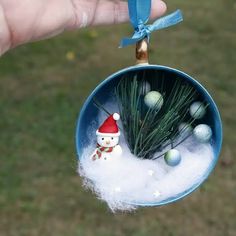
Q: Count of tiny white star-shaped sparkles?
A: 3